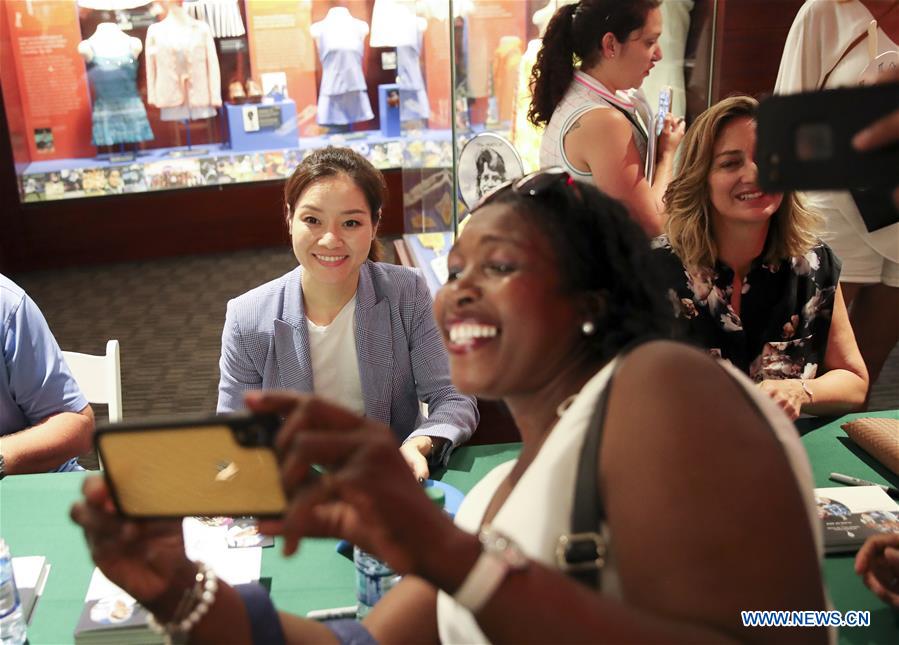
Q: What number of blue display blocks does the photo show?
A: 2